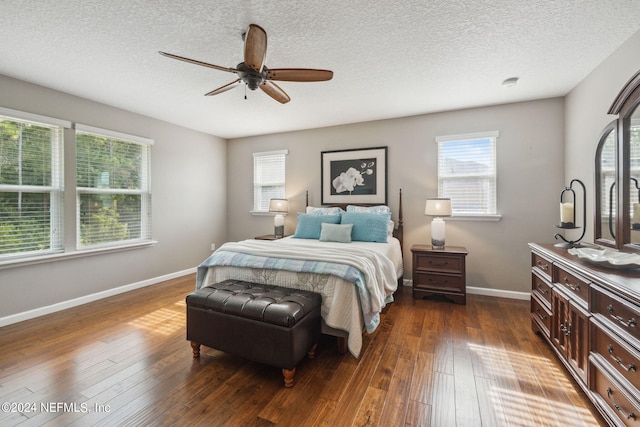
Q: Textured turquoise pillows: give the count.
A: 2